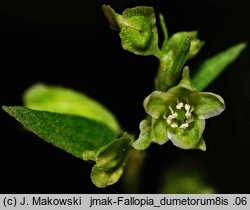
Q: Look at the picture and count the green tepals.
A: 5